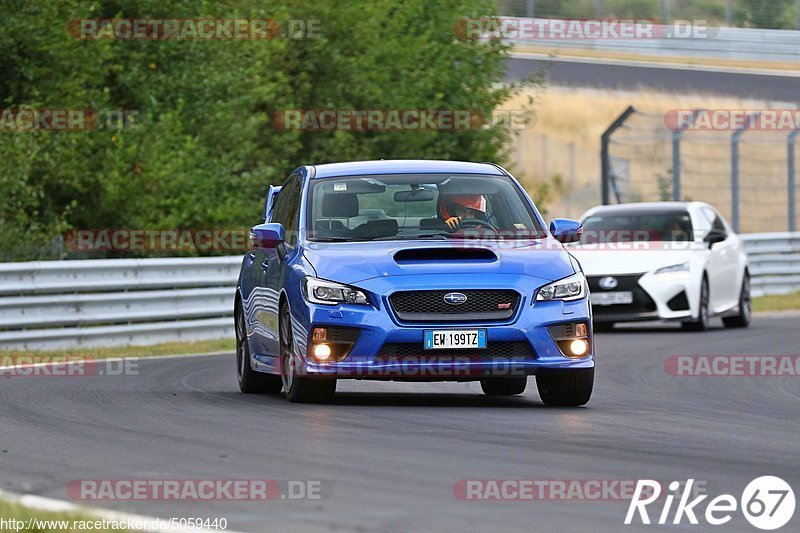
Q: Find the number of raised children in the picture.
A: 0